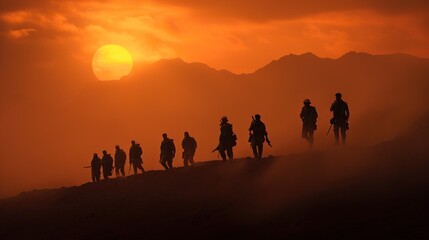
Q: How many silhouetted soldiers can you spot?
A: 10